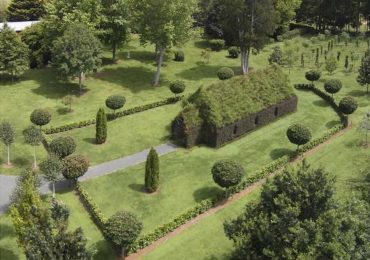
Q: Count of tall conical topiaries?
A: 2